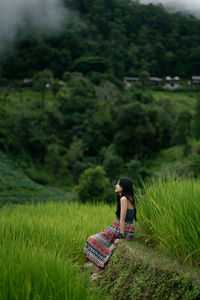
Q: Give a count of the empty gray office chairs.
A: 0